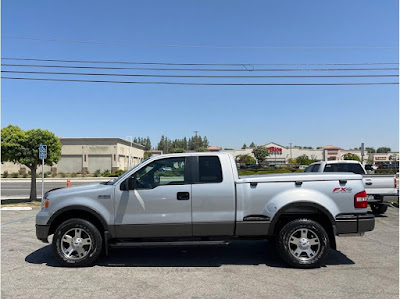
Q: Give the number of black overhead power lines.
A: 4